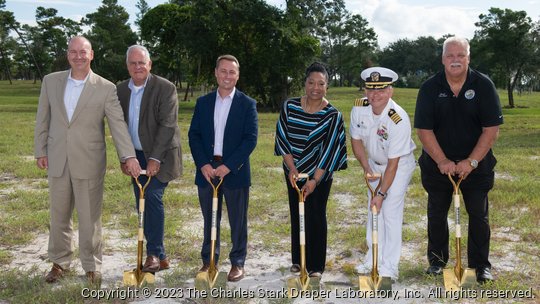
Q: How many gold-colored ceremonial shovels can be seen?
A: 5